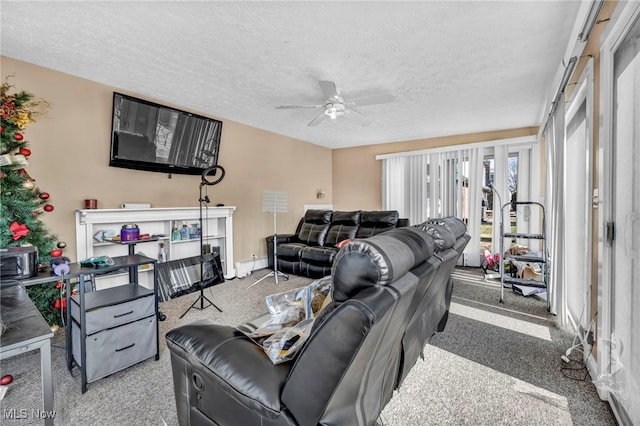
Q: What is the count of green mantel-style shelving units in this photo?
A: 0